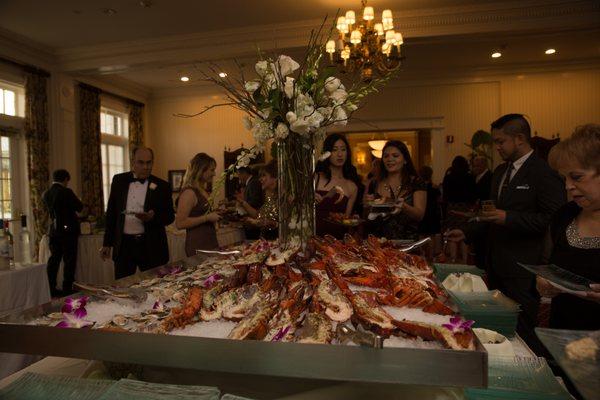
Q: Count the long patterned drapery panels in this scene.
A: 3